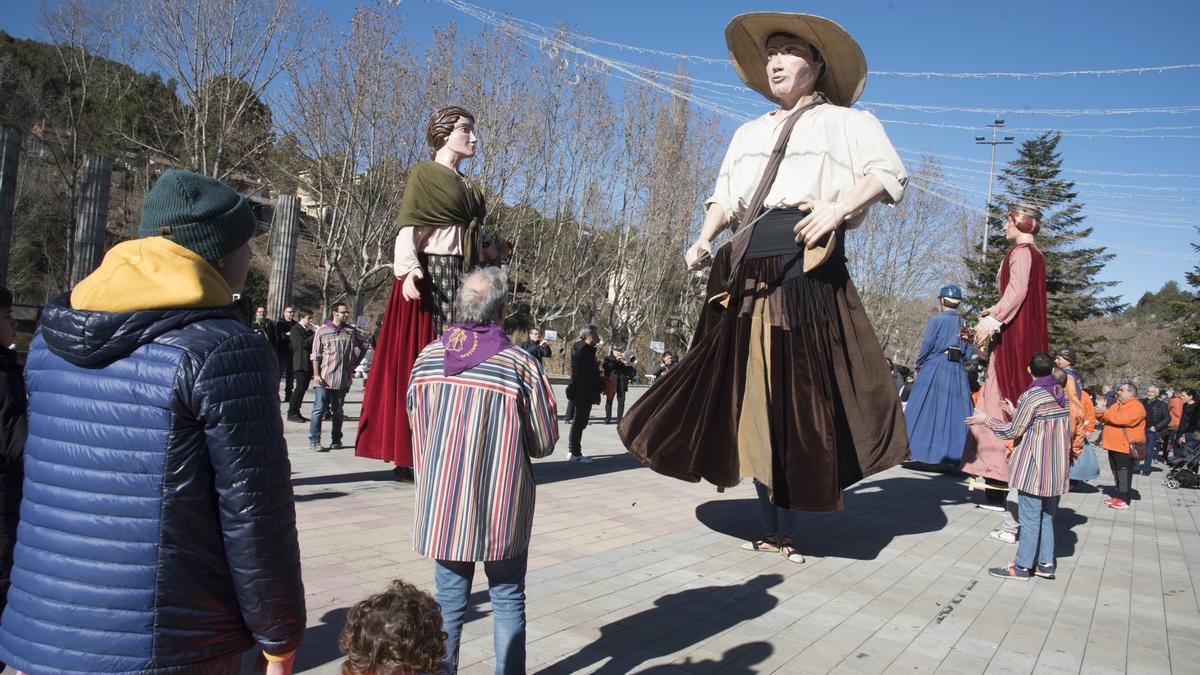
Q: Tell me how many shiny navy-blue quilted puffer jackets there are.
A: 1